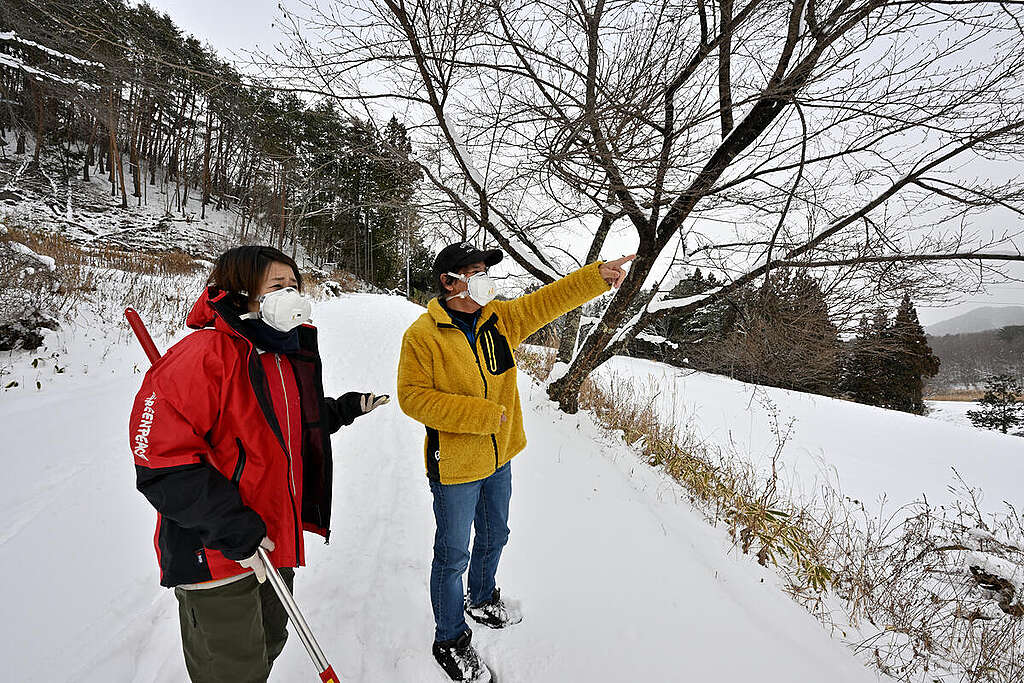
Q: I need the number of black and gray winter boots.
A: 2